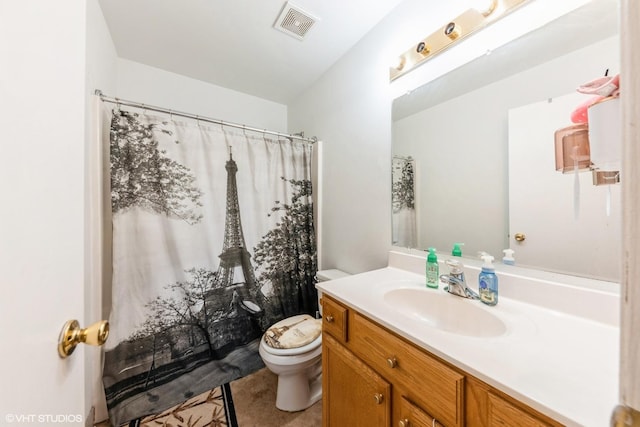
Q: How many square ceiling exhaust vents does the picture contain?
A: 1